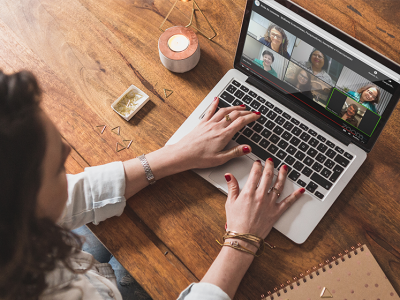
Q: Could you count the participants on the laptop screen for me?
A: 6